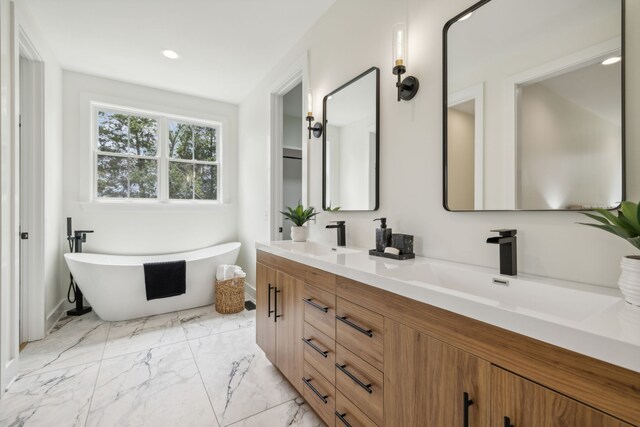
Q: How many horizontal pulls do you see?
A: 6